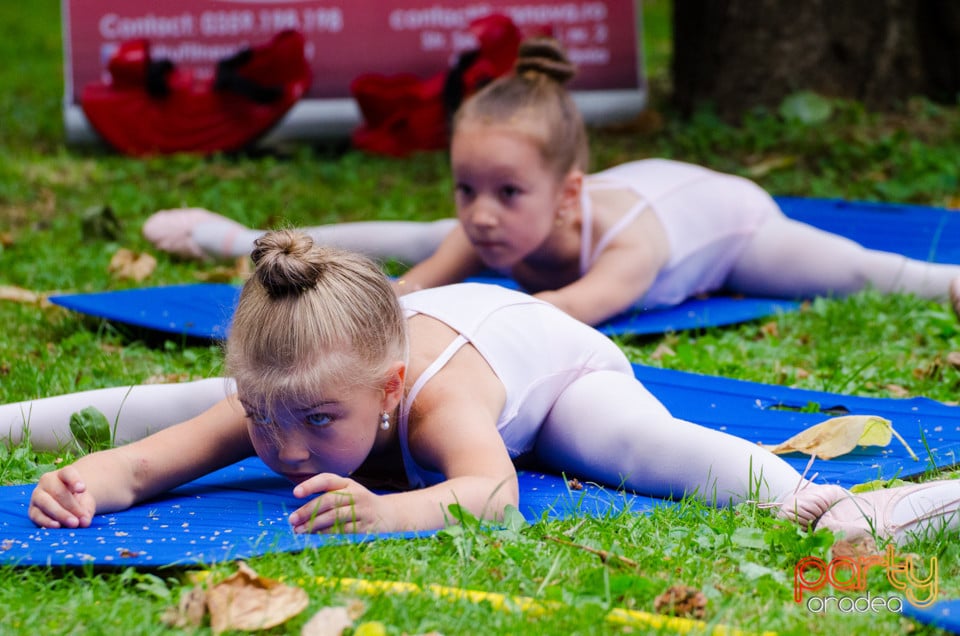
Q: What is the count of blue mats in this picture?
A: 3